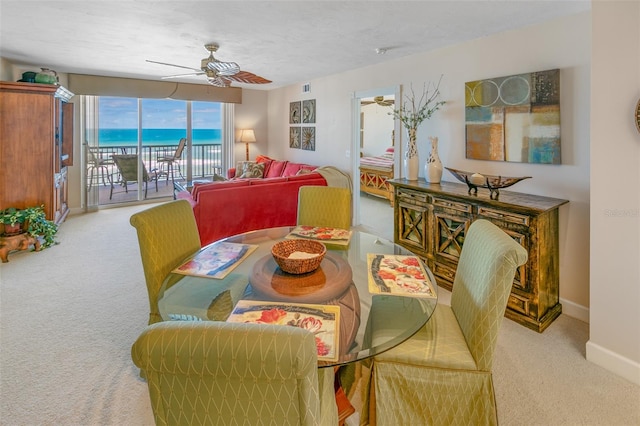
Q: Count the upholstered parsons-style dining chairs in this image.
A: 4